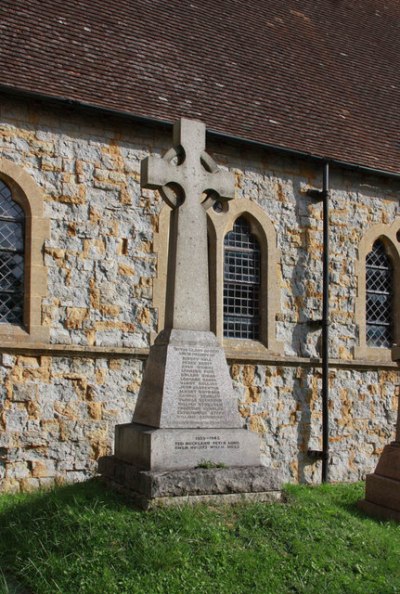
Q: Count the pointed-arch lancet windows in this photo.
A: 3